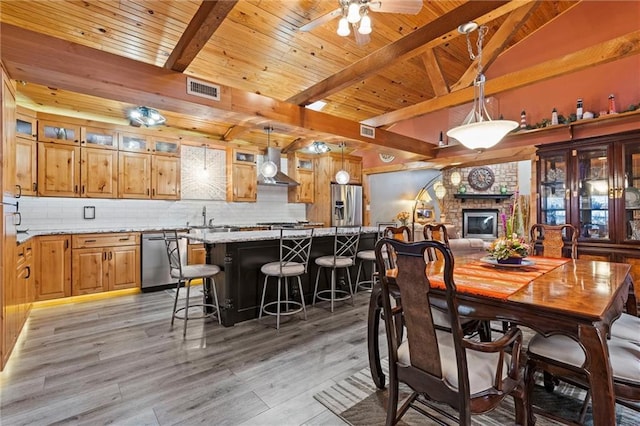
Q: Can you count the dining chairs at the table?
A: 6